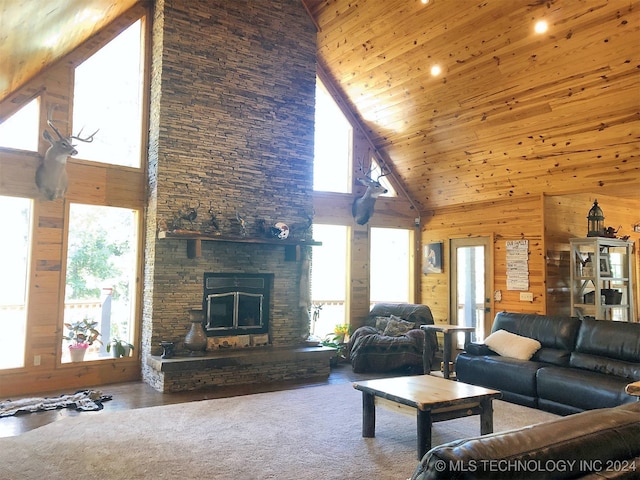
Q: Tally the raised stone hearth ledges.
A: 1